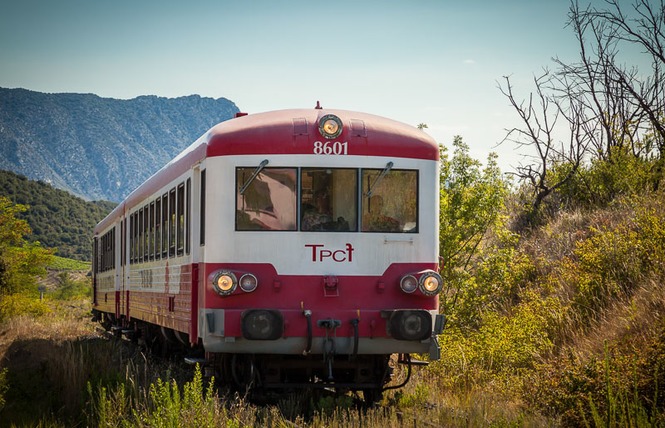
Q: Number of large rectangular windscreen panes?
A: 3